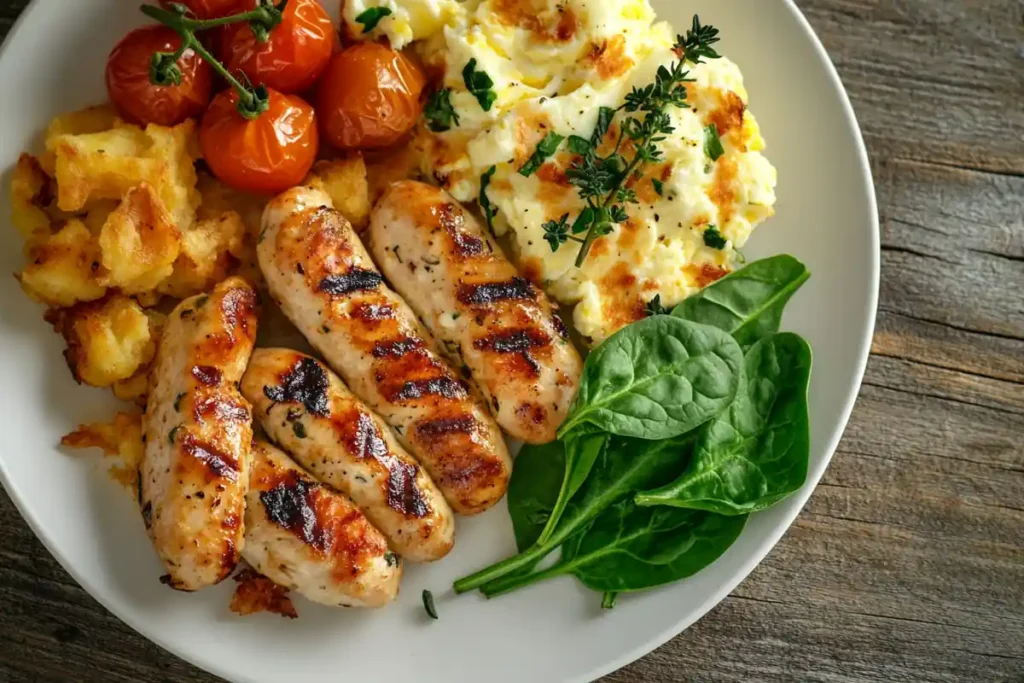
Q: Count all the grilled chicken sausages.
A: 5